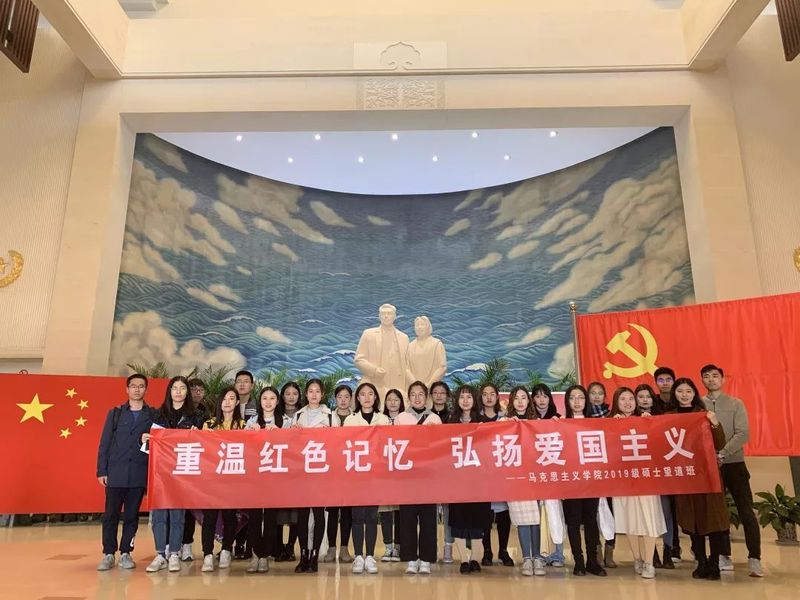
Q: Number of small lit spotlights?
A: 9